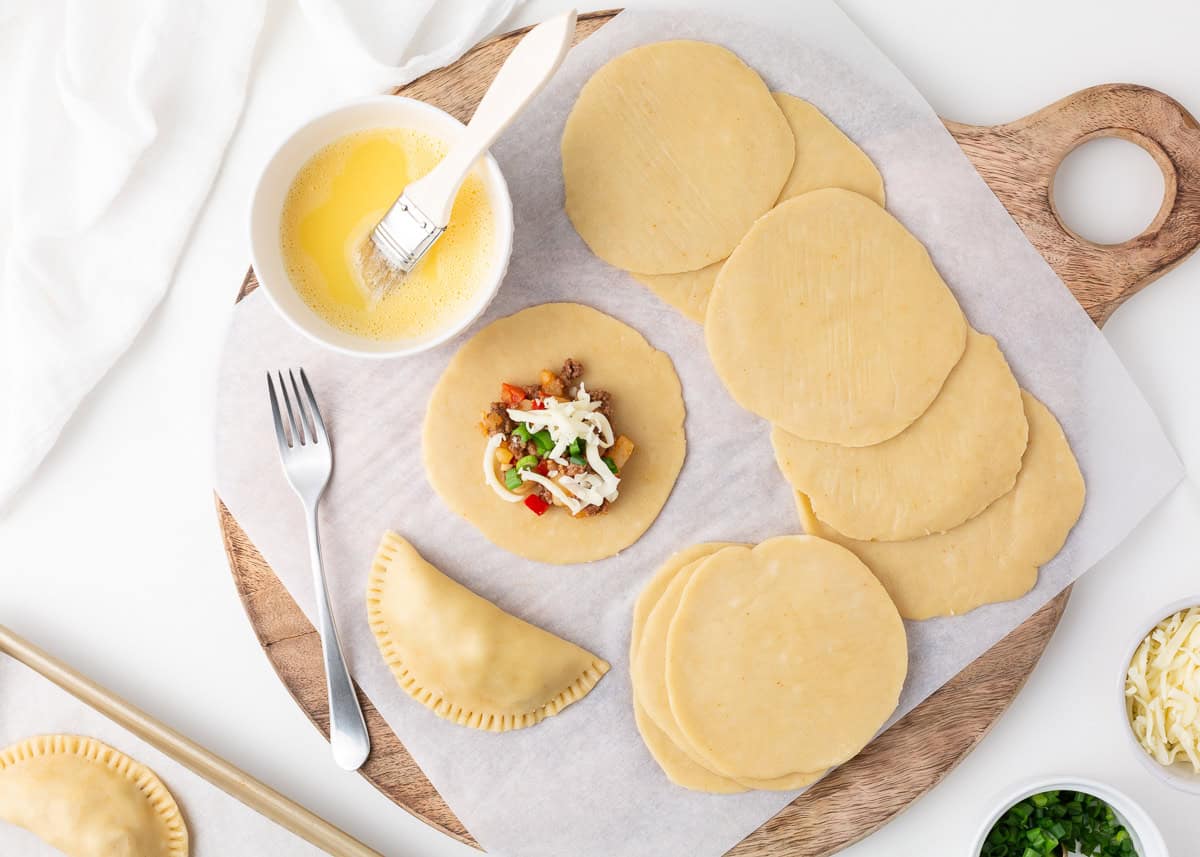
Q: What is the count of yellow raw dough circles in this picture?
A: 9